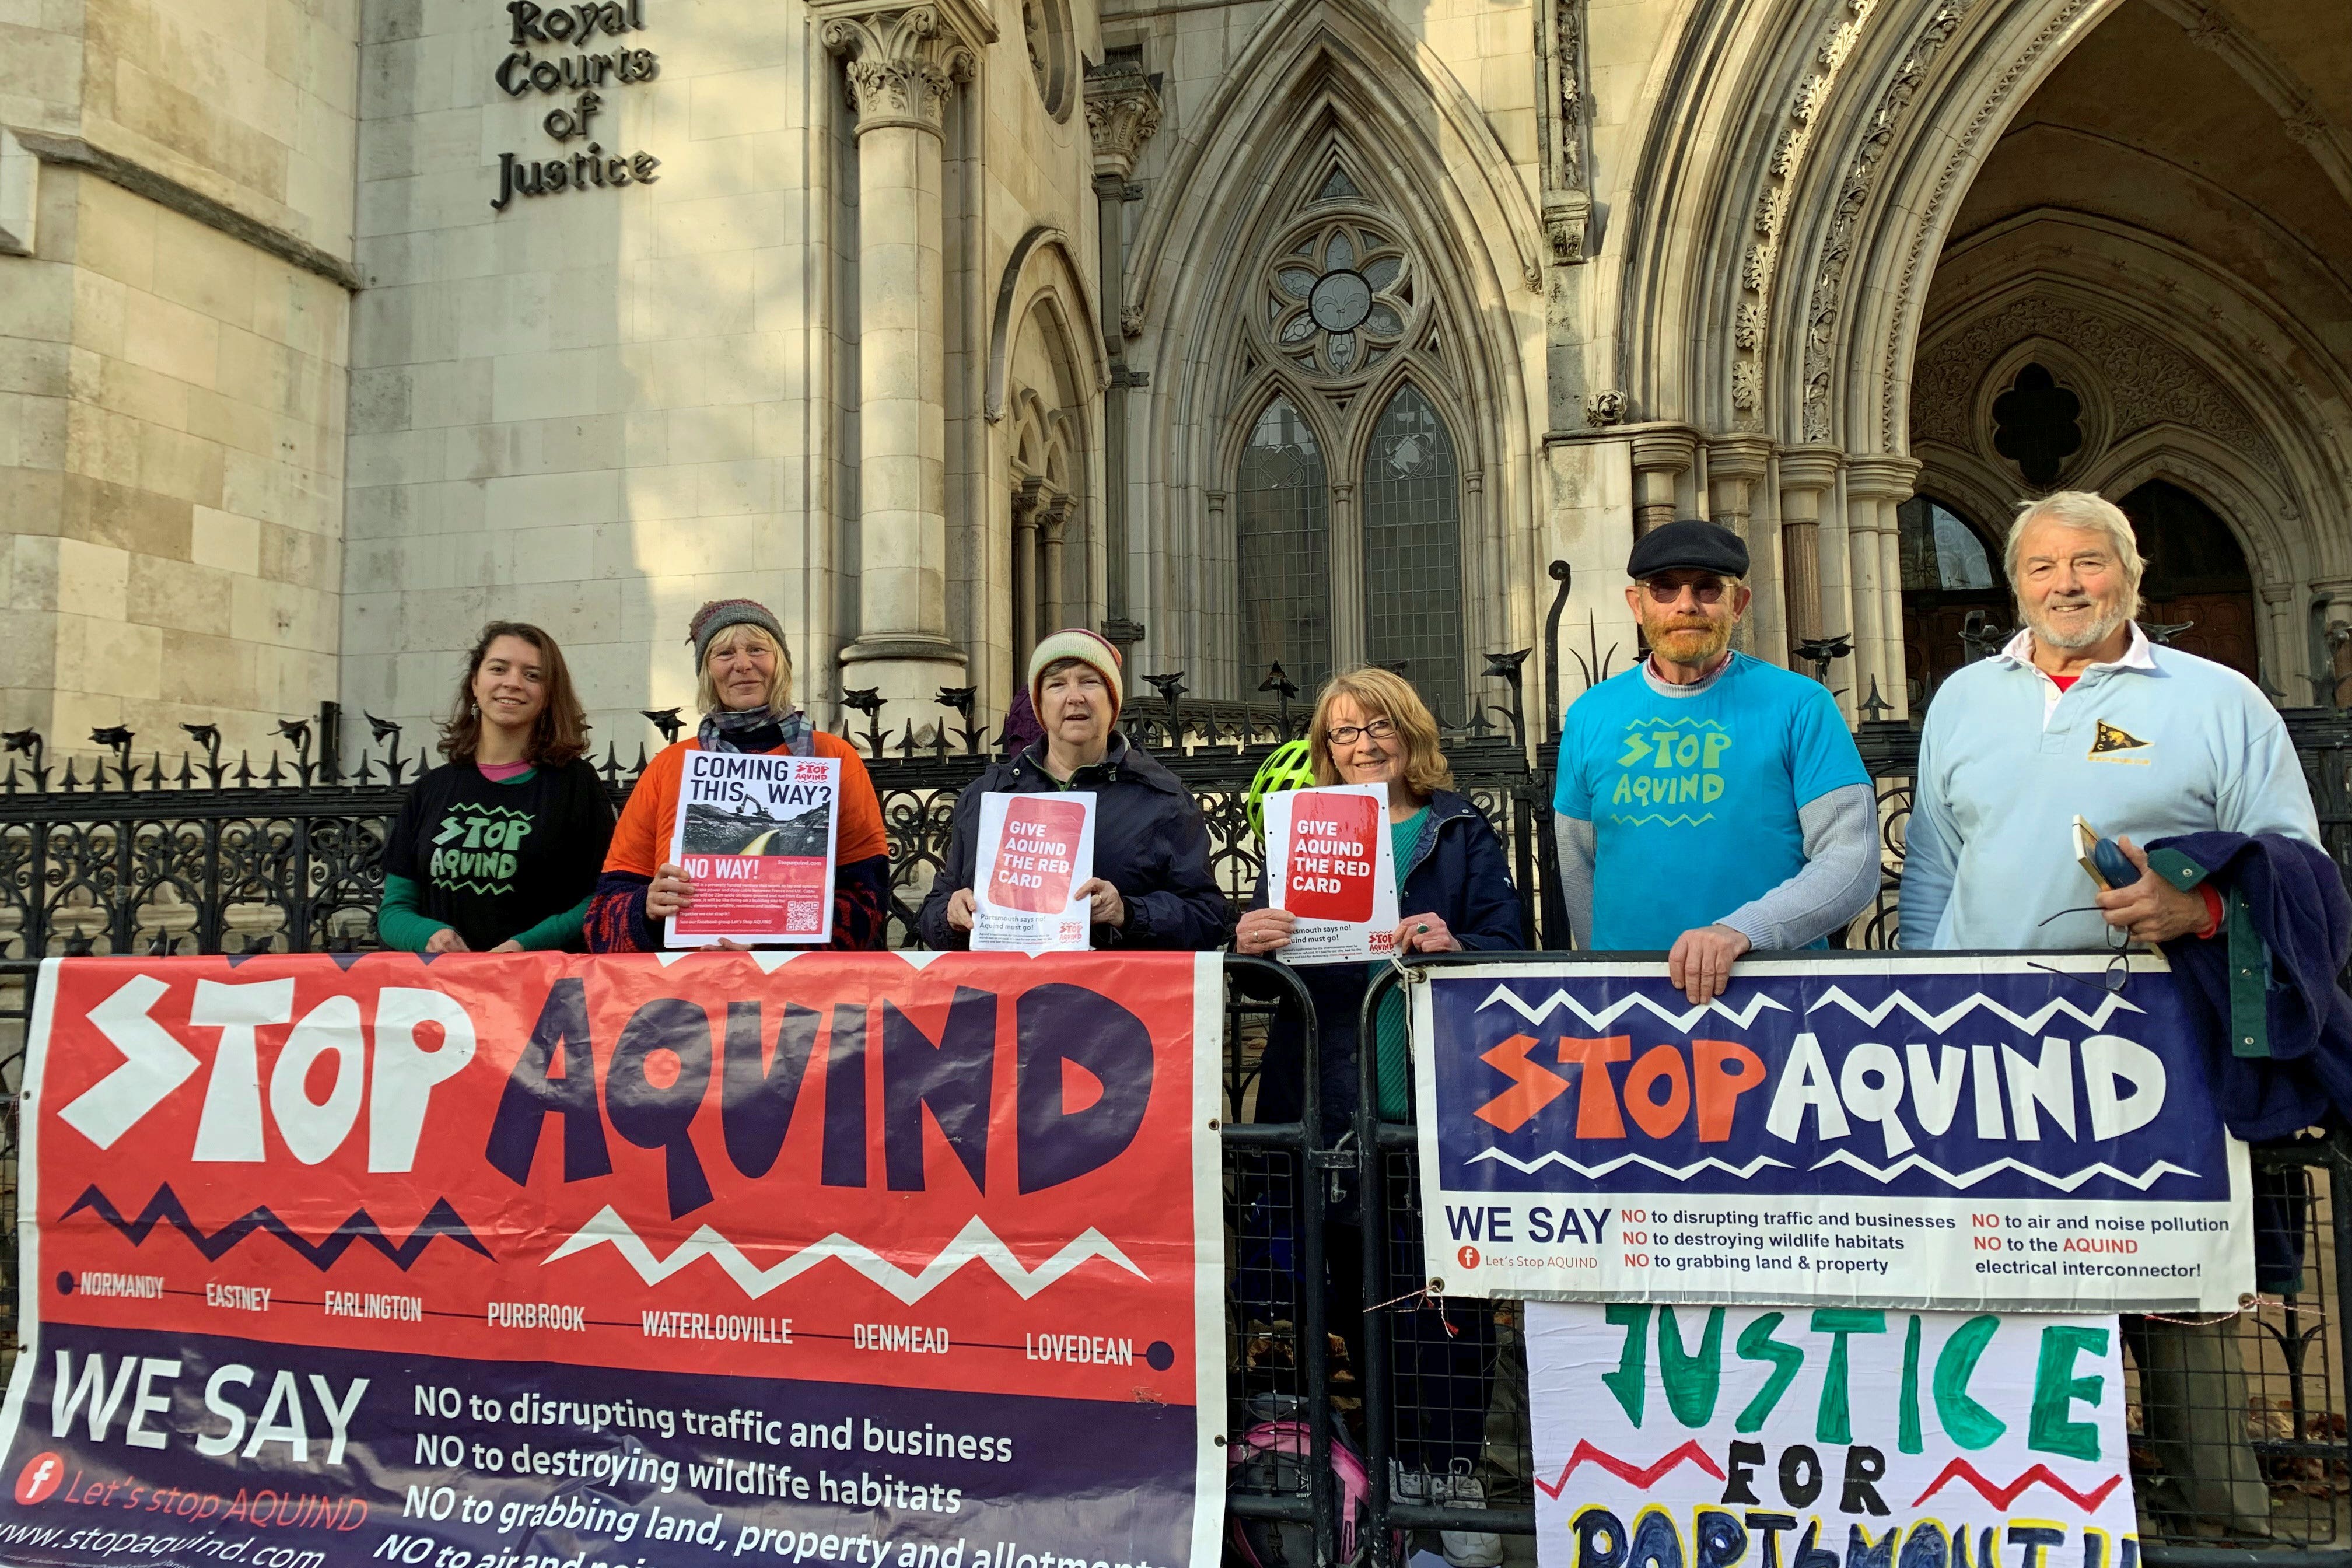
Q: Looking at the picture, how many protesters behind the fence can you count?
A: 6